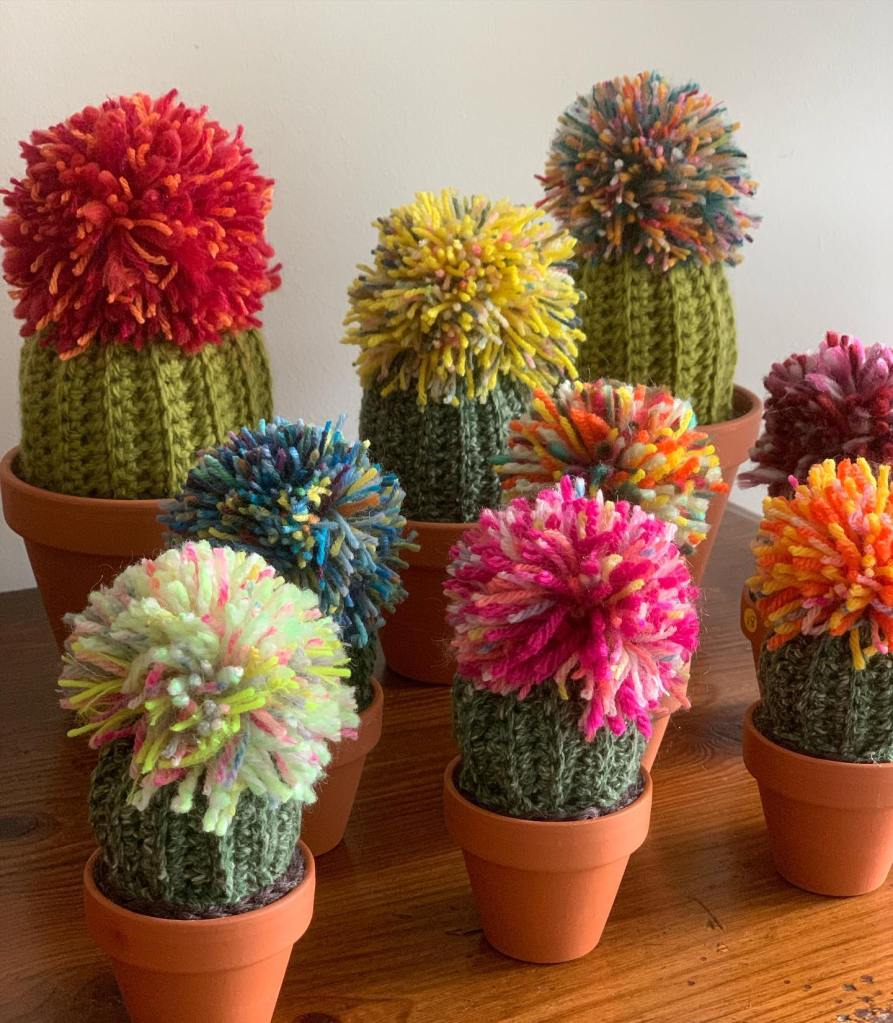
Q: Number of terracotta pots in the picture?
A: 9